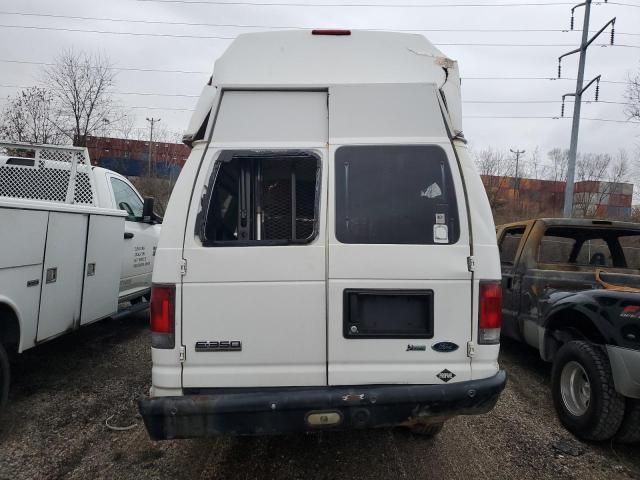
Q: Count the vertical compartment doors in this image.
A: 2